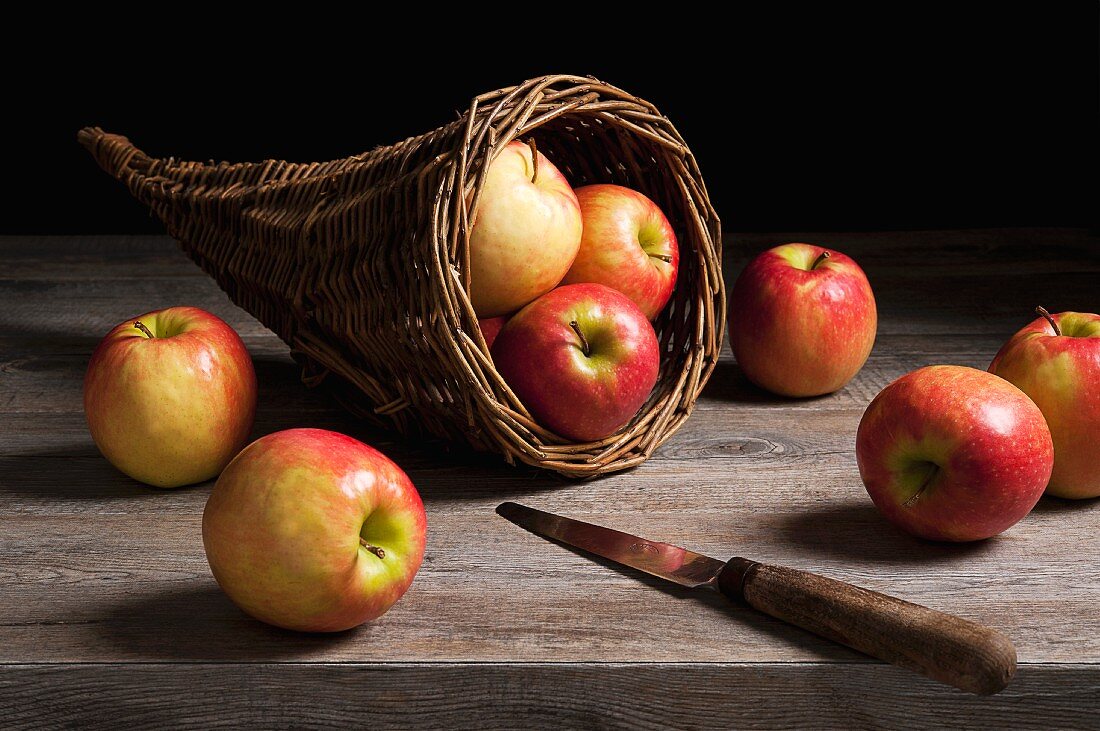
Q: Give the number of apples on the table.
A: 5